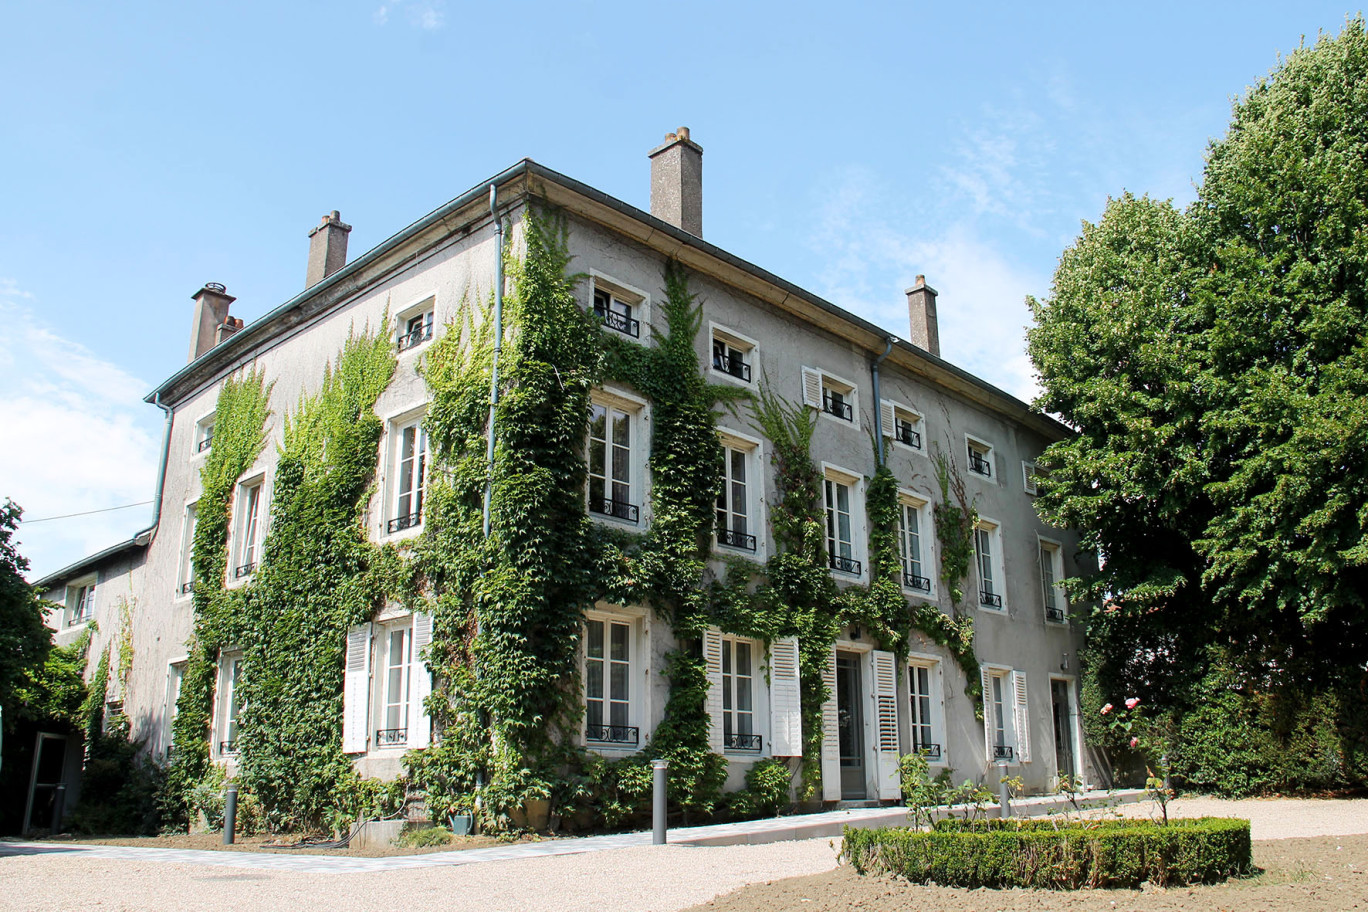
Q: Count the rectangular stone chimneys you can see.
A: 4